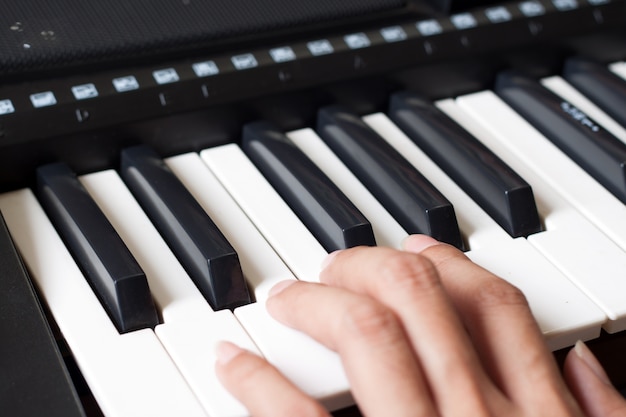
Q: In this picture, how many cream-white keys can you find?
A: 10